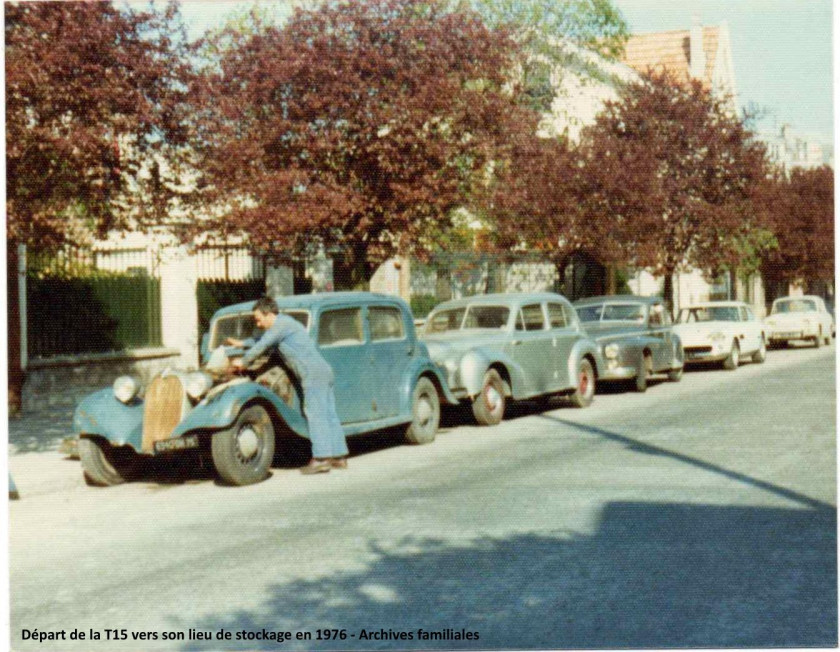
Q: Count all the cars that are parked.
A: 5